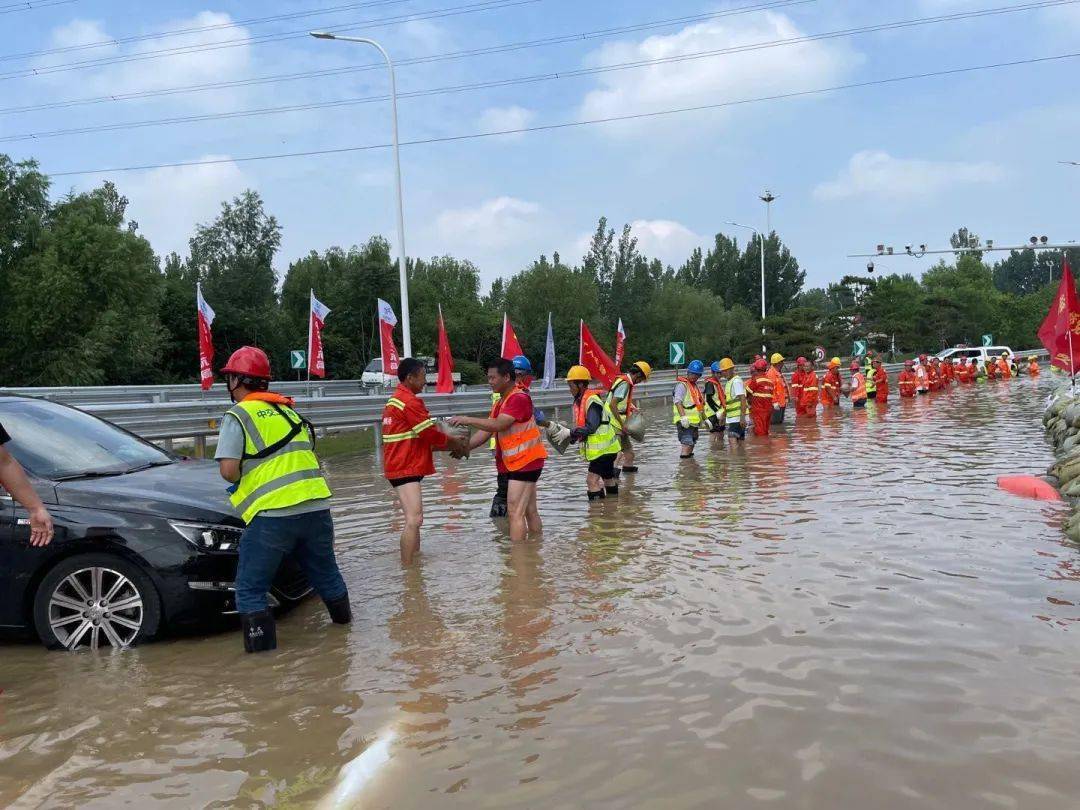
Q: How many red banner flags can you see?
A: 8